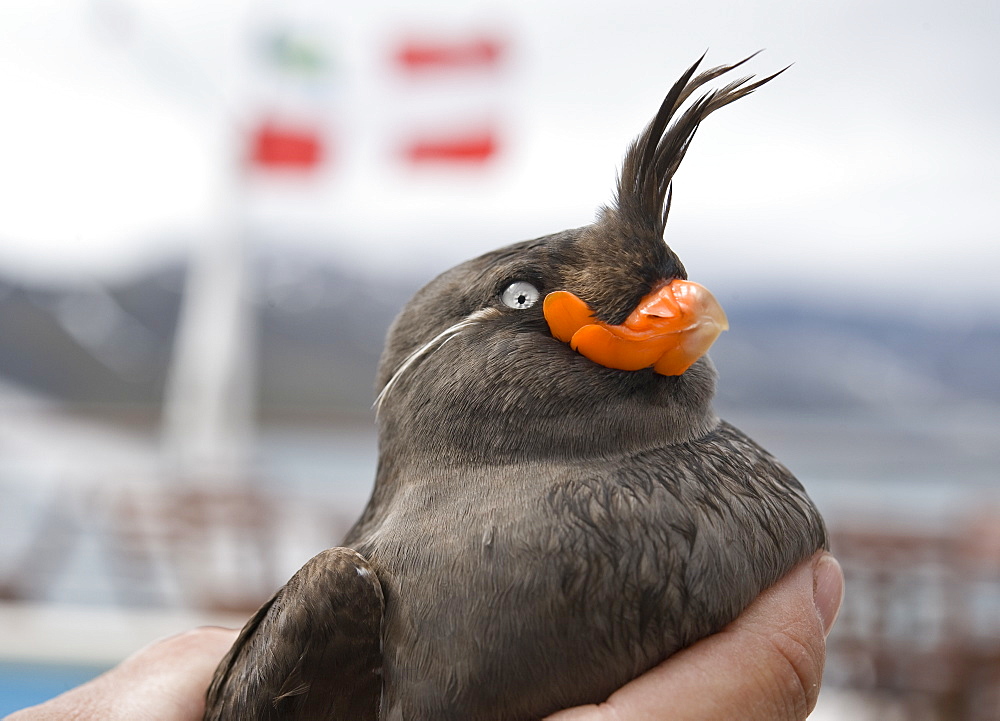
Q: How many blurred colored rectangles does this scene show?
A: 4